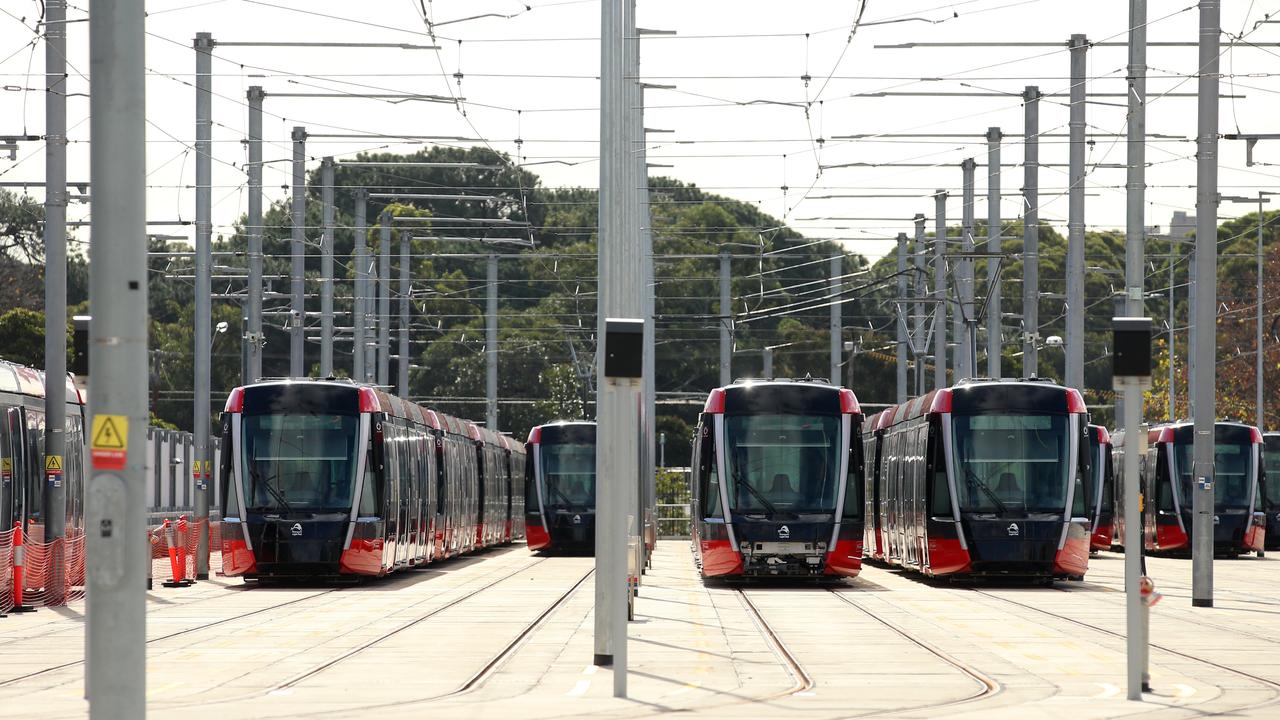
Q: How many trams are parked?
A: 8